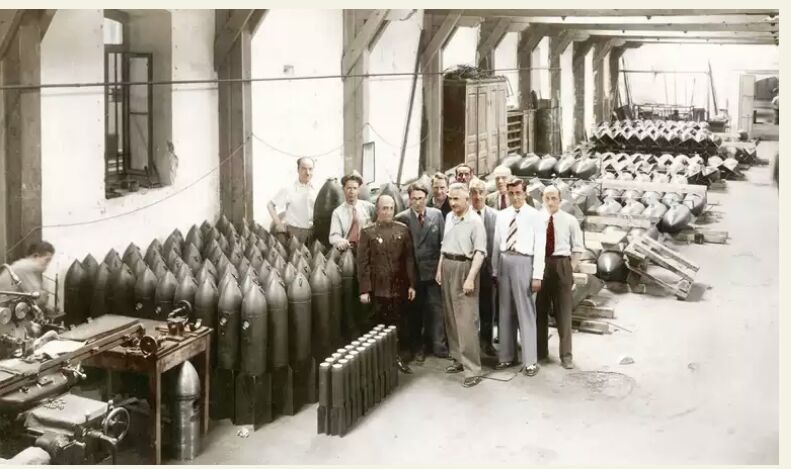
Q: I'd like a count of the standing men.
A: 11